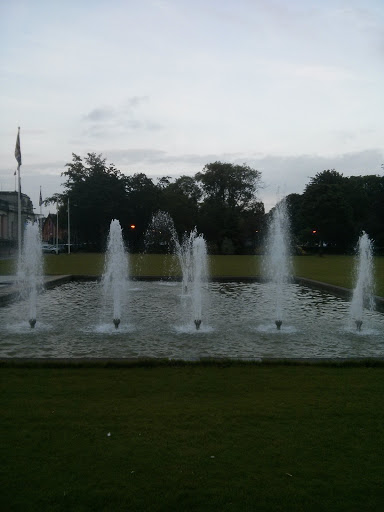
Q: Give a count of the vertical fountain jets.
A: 5